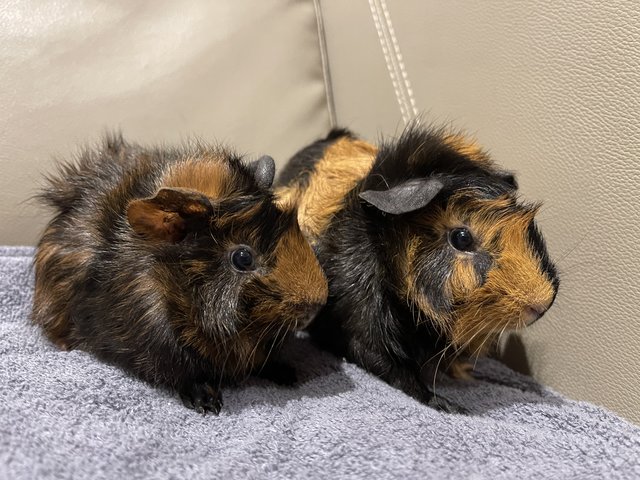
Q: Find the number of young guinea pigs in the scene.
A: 2